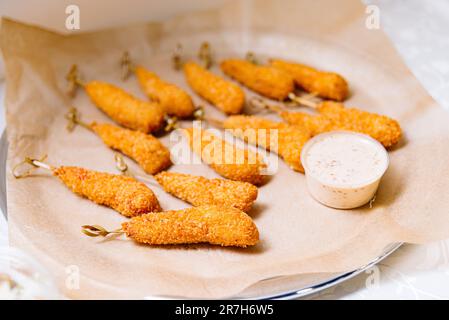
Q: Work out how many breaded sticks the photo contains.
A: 13